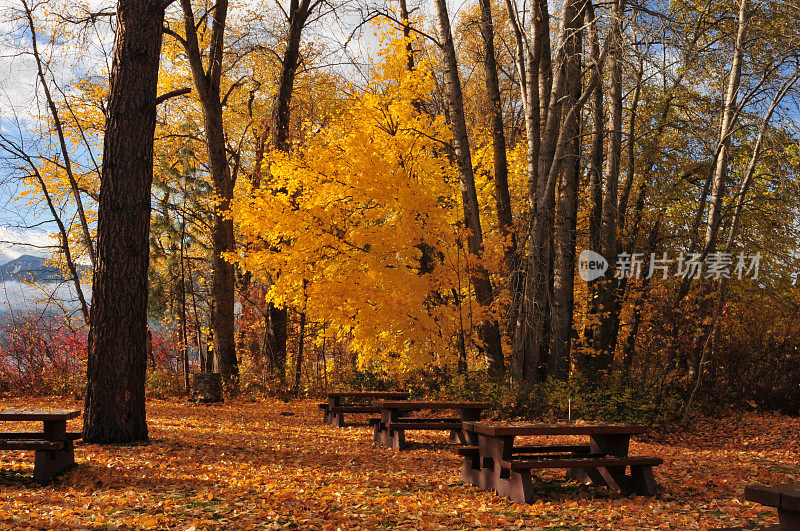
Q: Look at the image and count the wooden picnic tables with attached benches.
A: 5